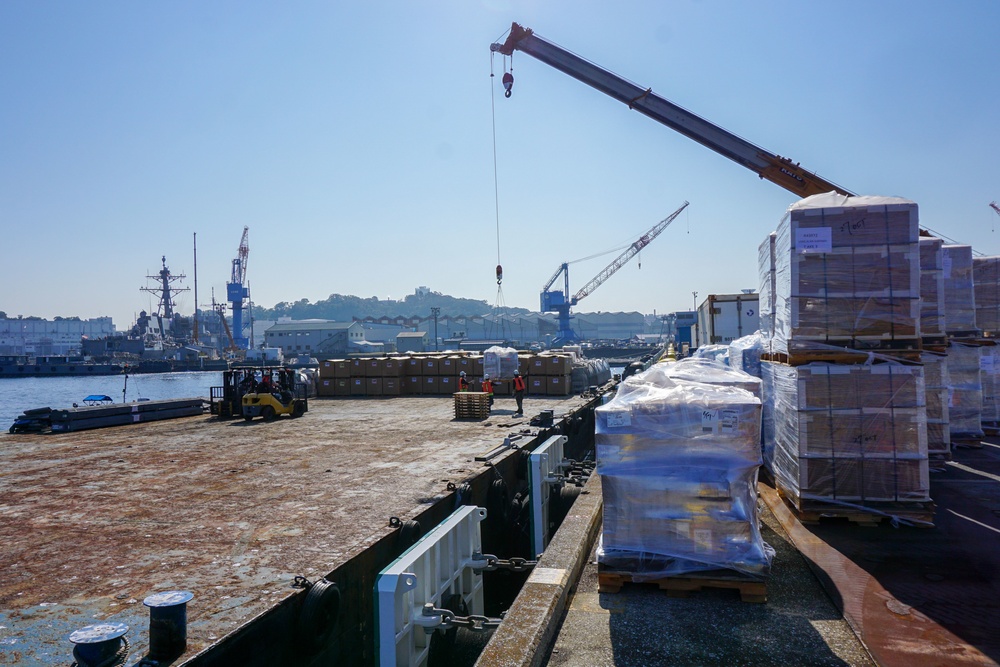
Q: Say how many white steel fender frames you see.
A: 2